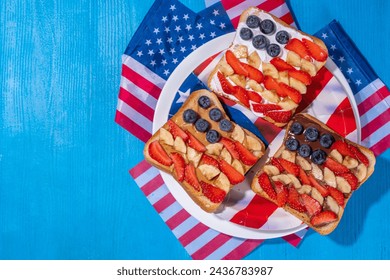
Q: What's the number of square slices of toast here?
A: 3